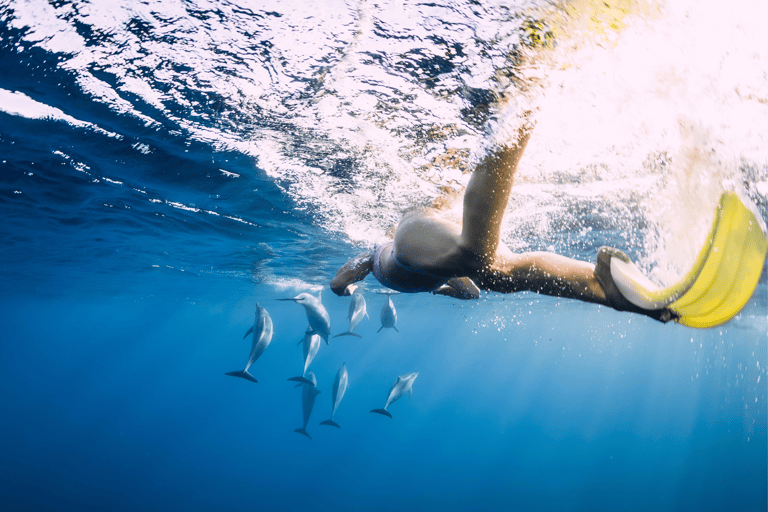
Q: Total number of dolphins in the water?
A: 8